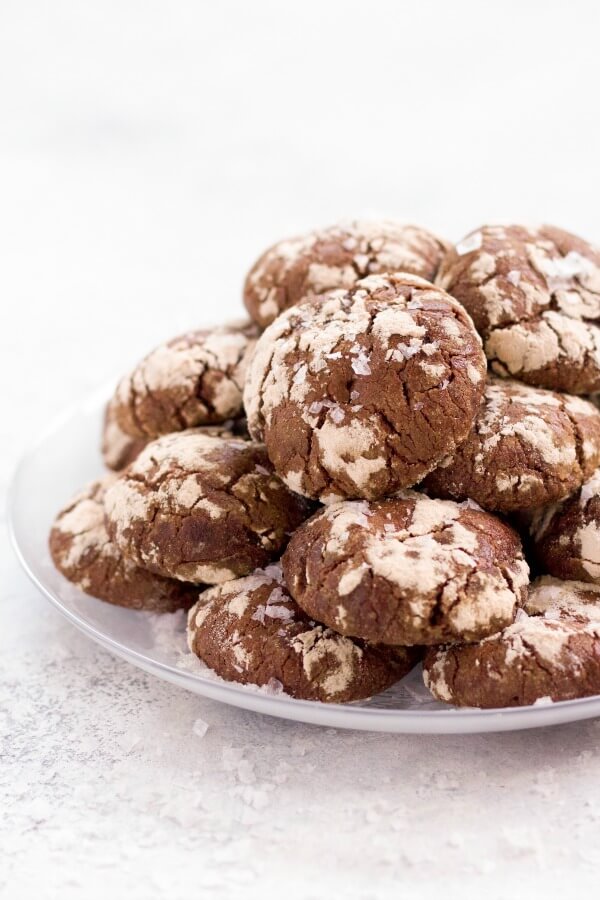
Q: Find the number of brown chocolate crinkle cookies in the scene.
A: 12